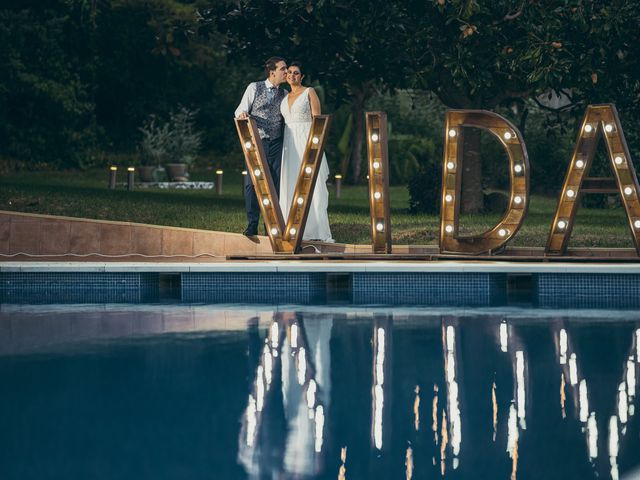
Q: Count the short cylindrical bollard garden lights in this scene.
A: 5